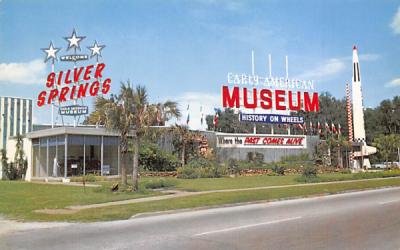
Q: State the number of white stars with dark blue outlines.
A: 3